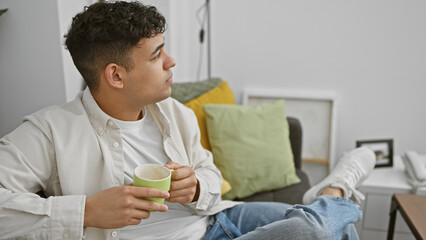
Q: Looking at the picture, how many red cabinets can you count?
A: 0